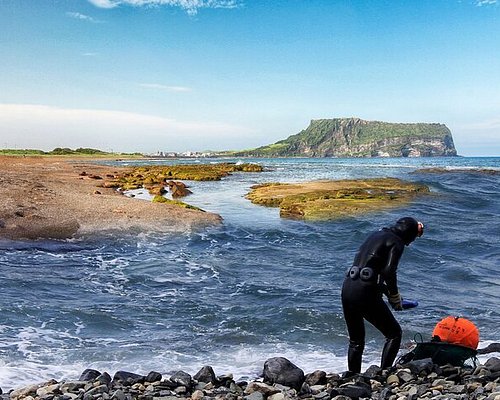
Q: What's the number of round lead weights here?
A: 2